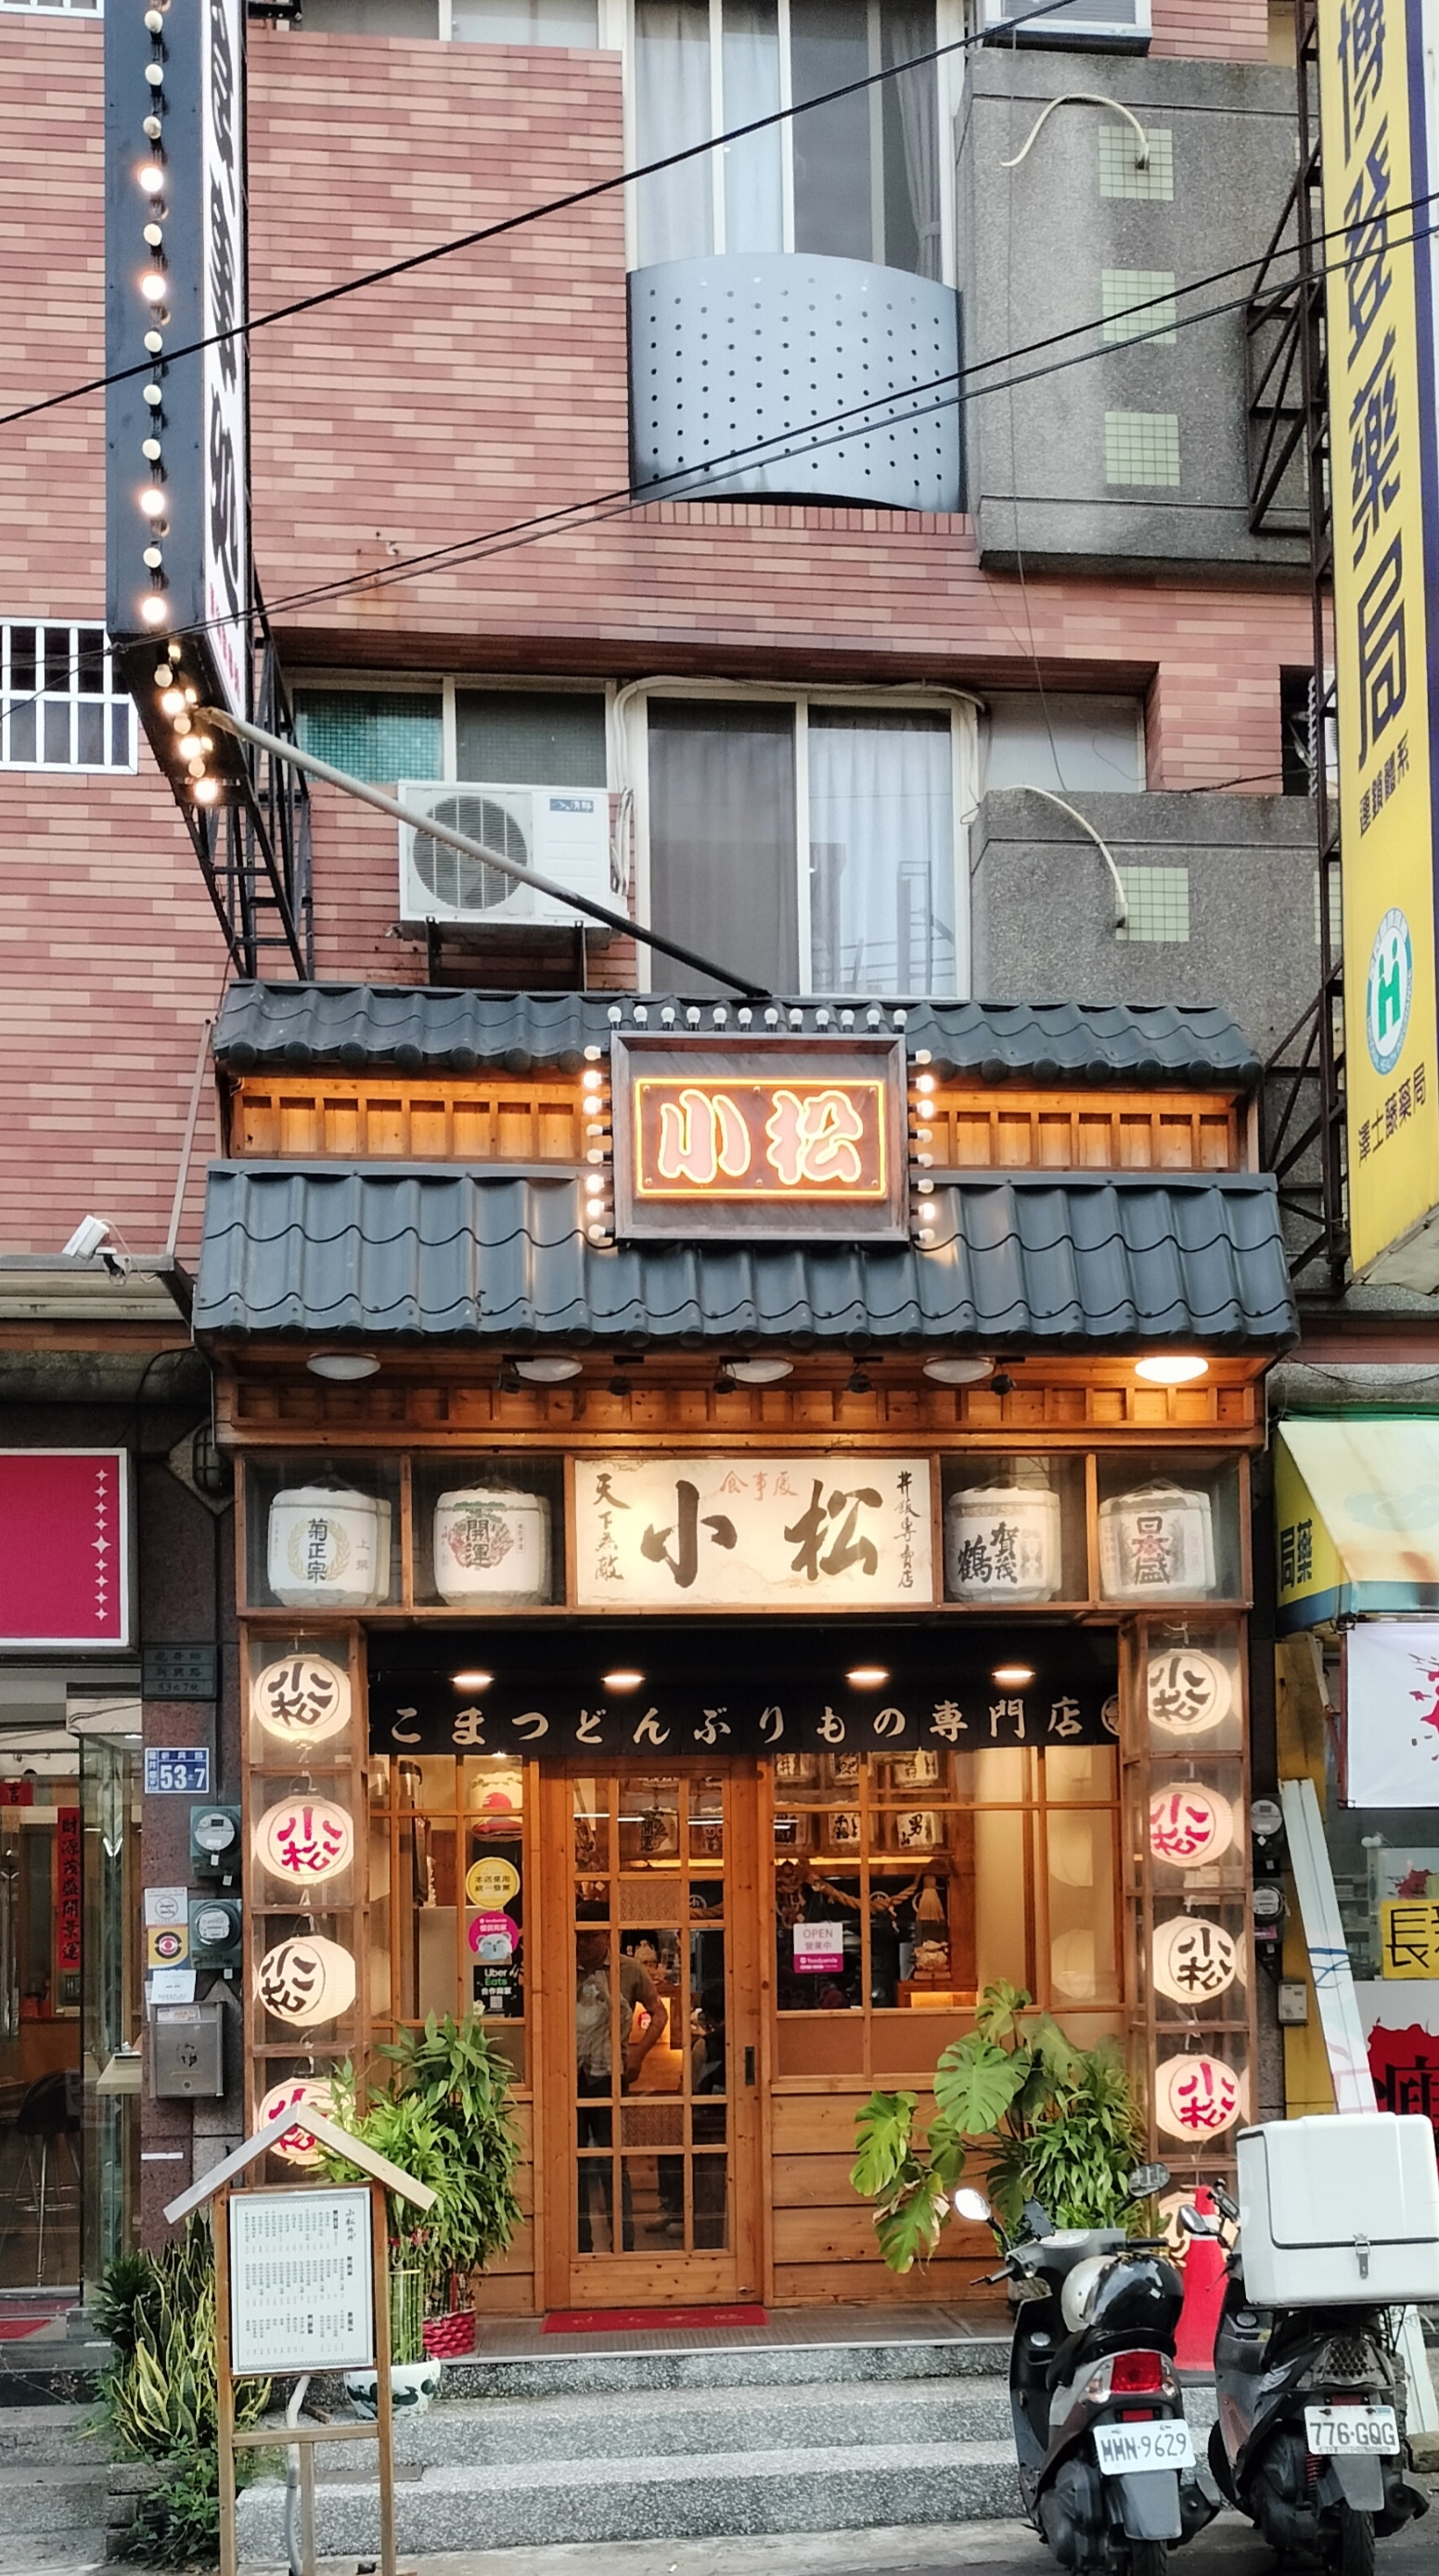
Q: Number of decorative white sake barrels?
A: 4